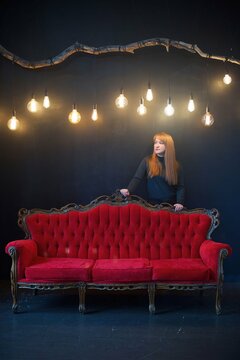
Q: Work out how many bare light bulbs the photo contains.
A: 12